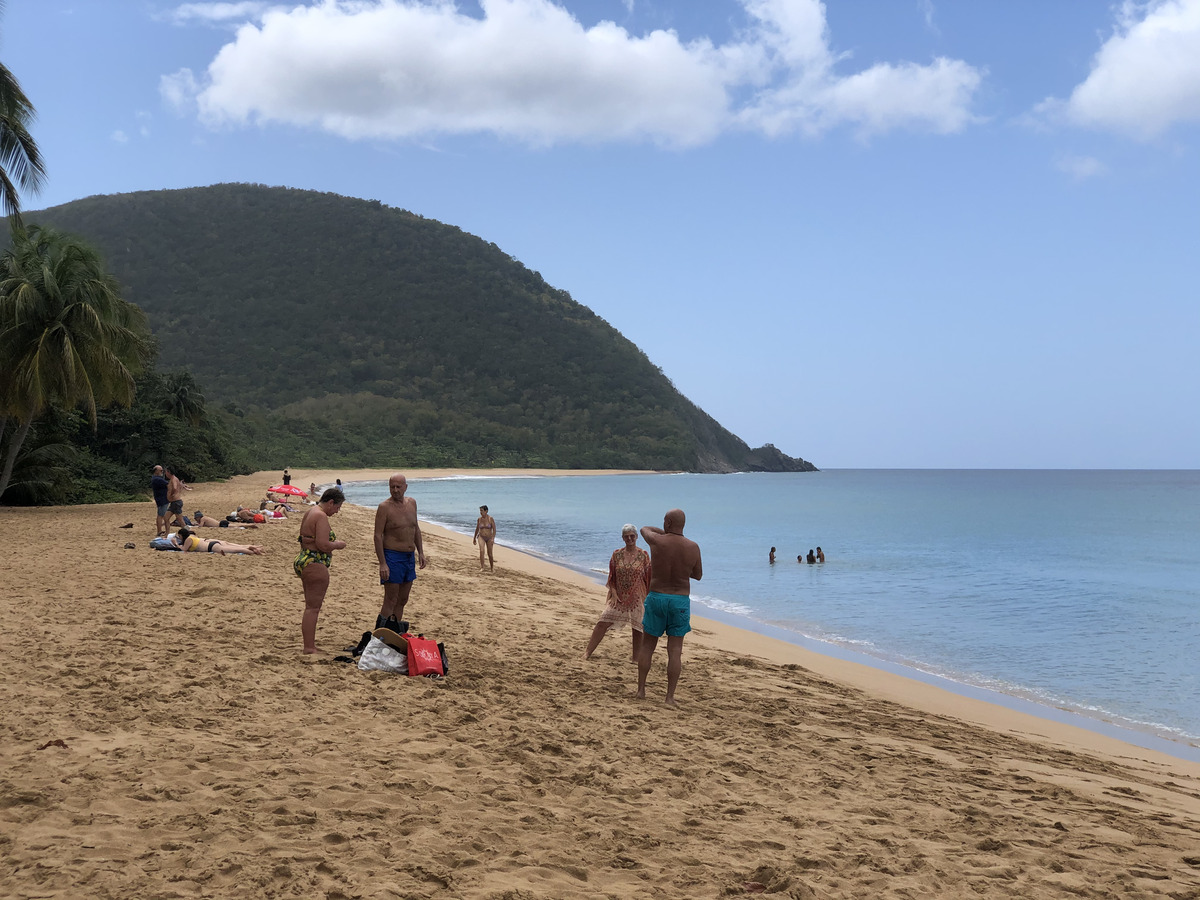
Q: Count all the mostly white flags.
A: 0